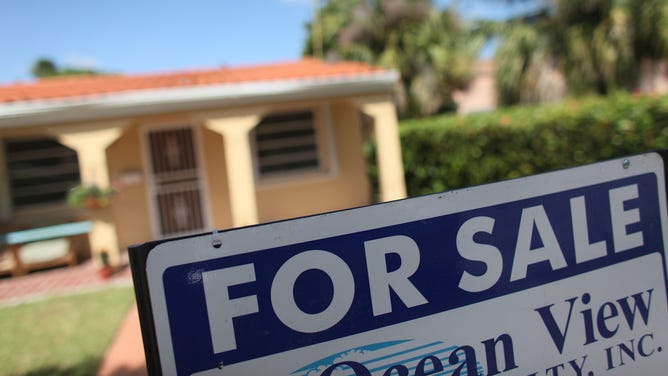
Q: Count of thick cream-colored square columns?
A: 3